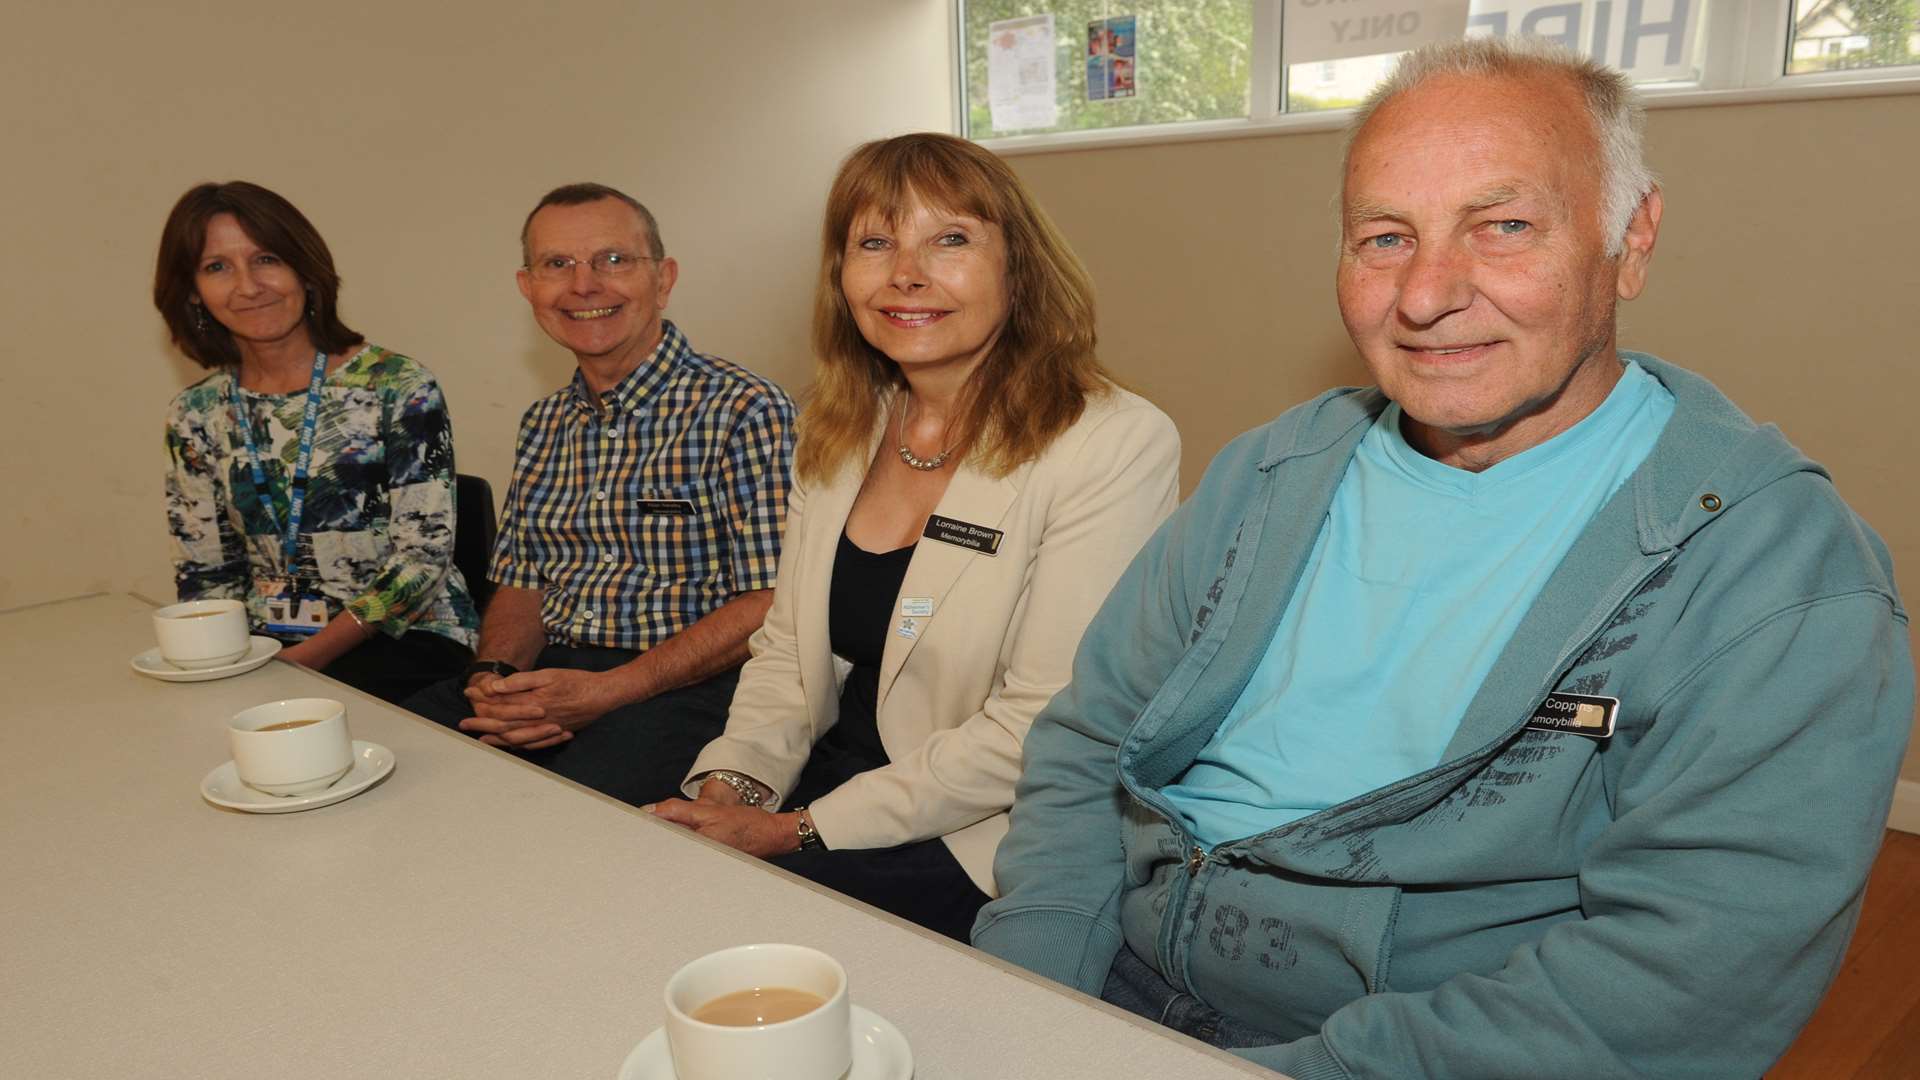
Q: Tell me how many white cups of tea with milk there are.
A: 3